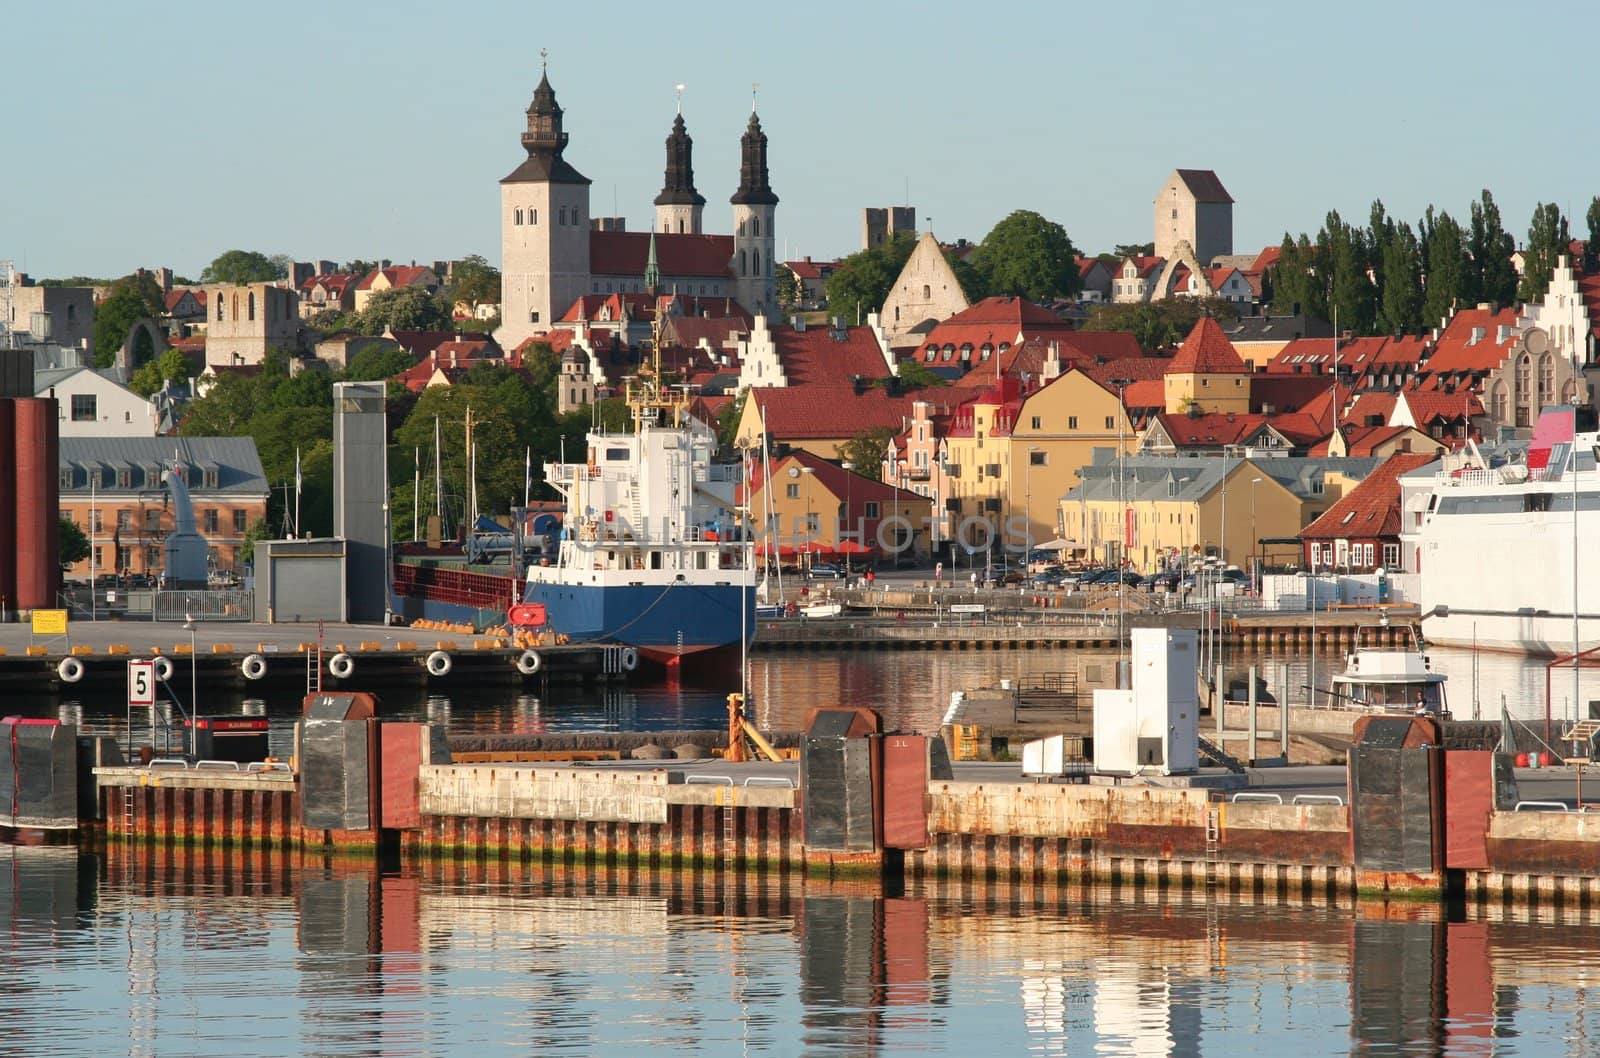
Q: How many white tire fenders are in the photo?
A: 7